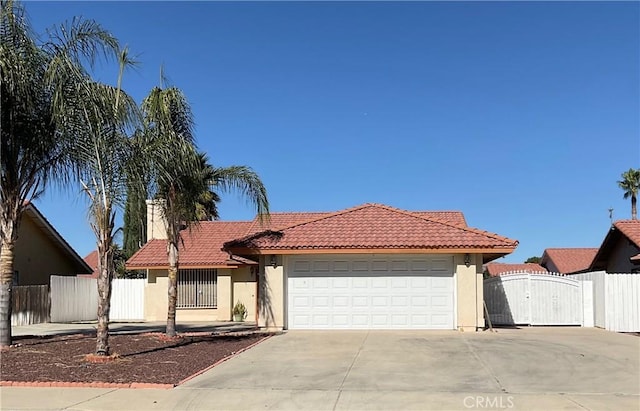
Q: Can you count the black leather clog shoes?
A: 0